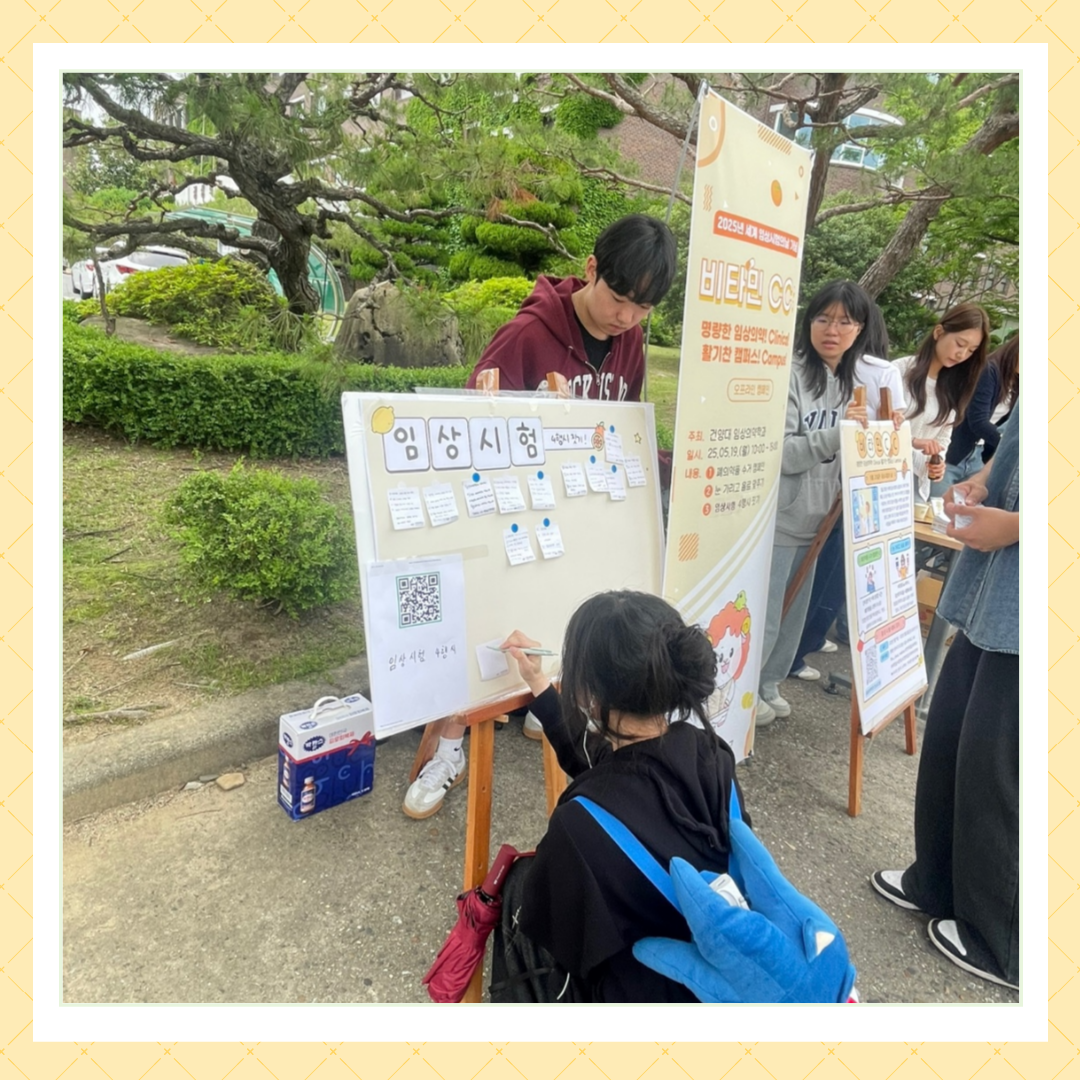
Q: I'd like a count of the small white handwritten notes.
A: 12